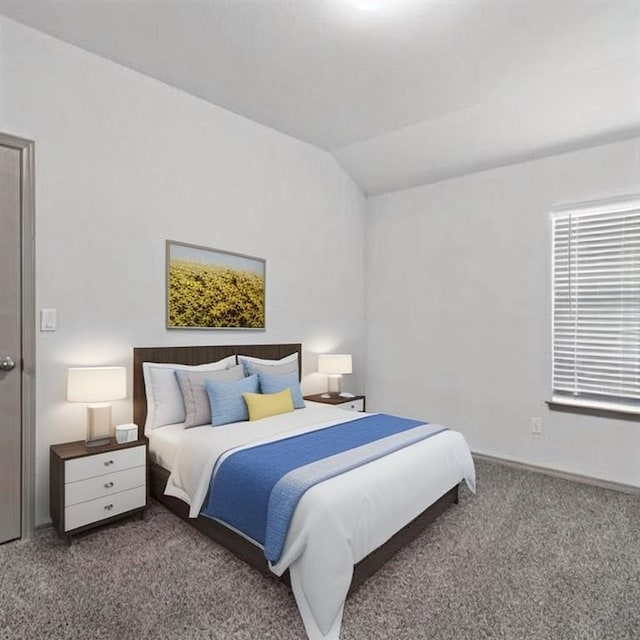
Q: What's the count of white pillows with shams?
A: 2